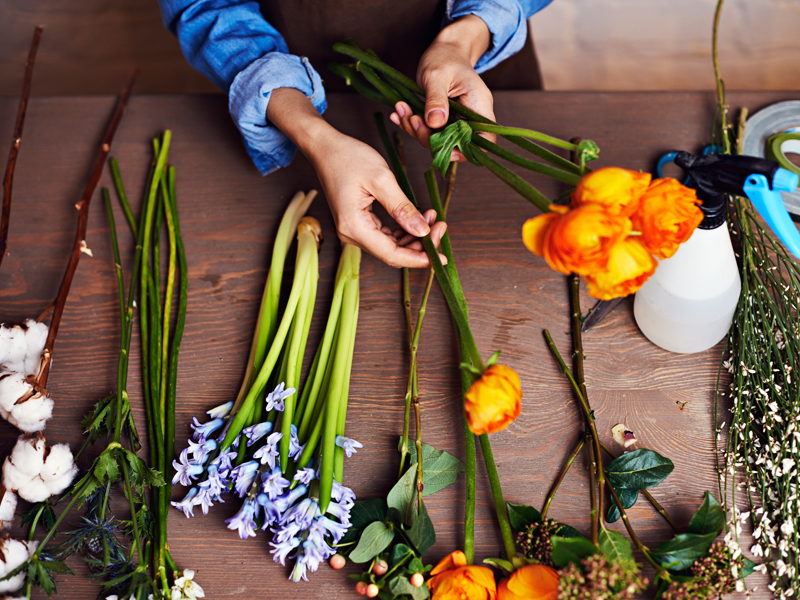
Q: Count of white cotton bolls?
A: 5